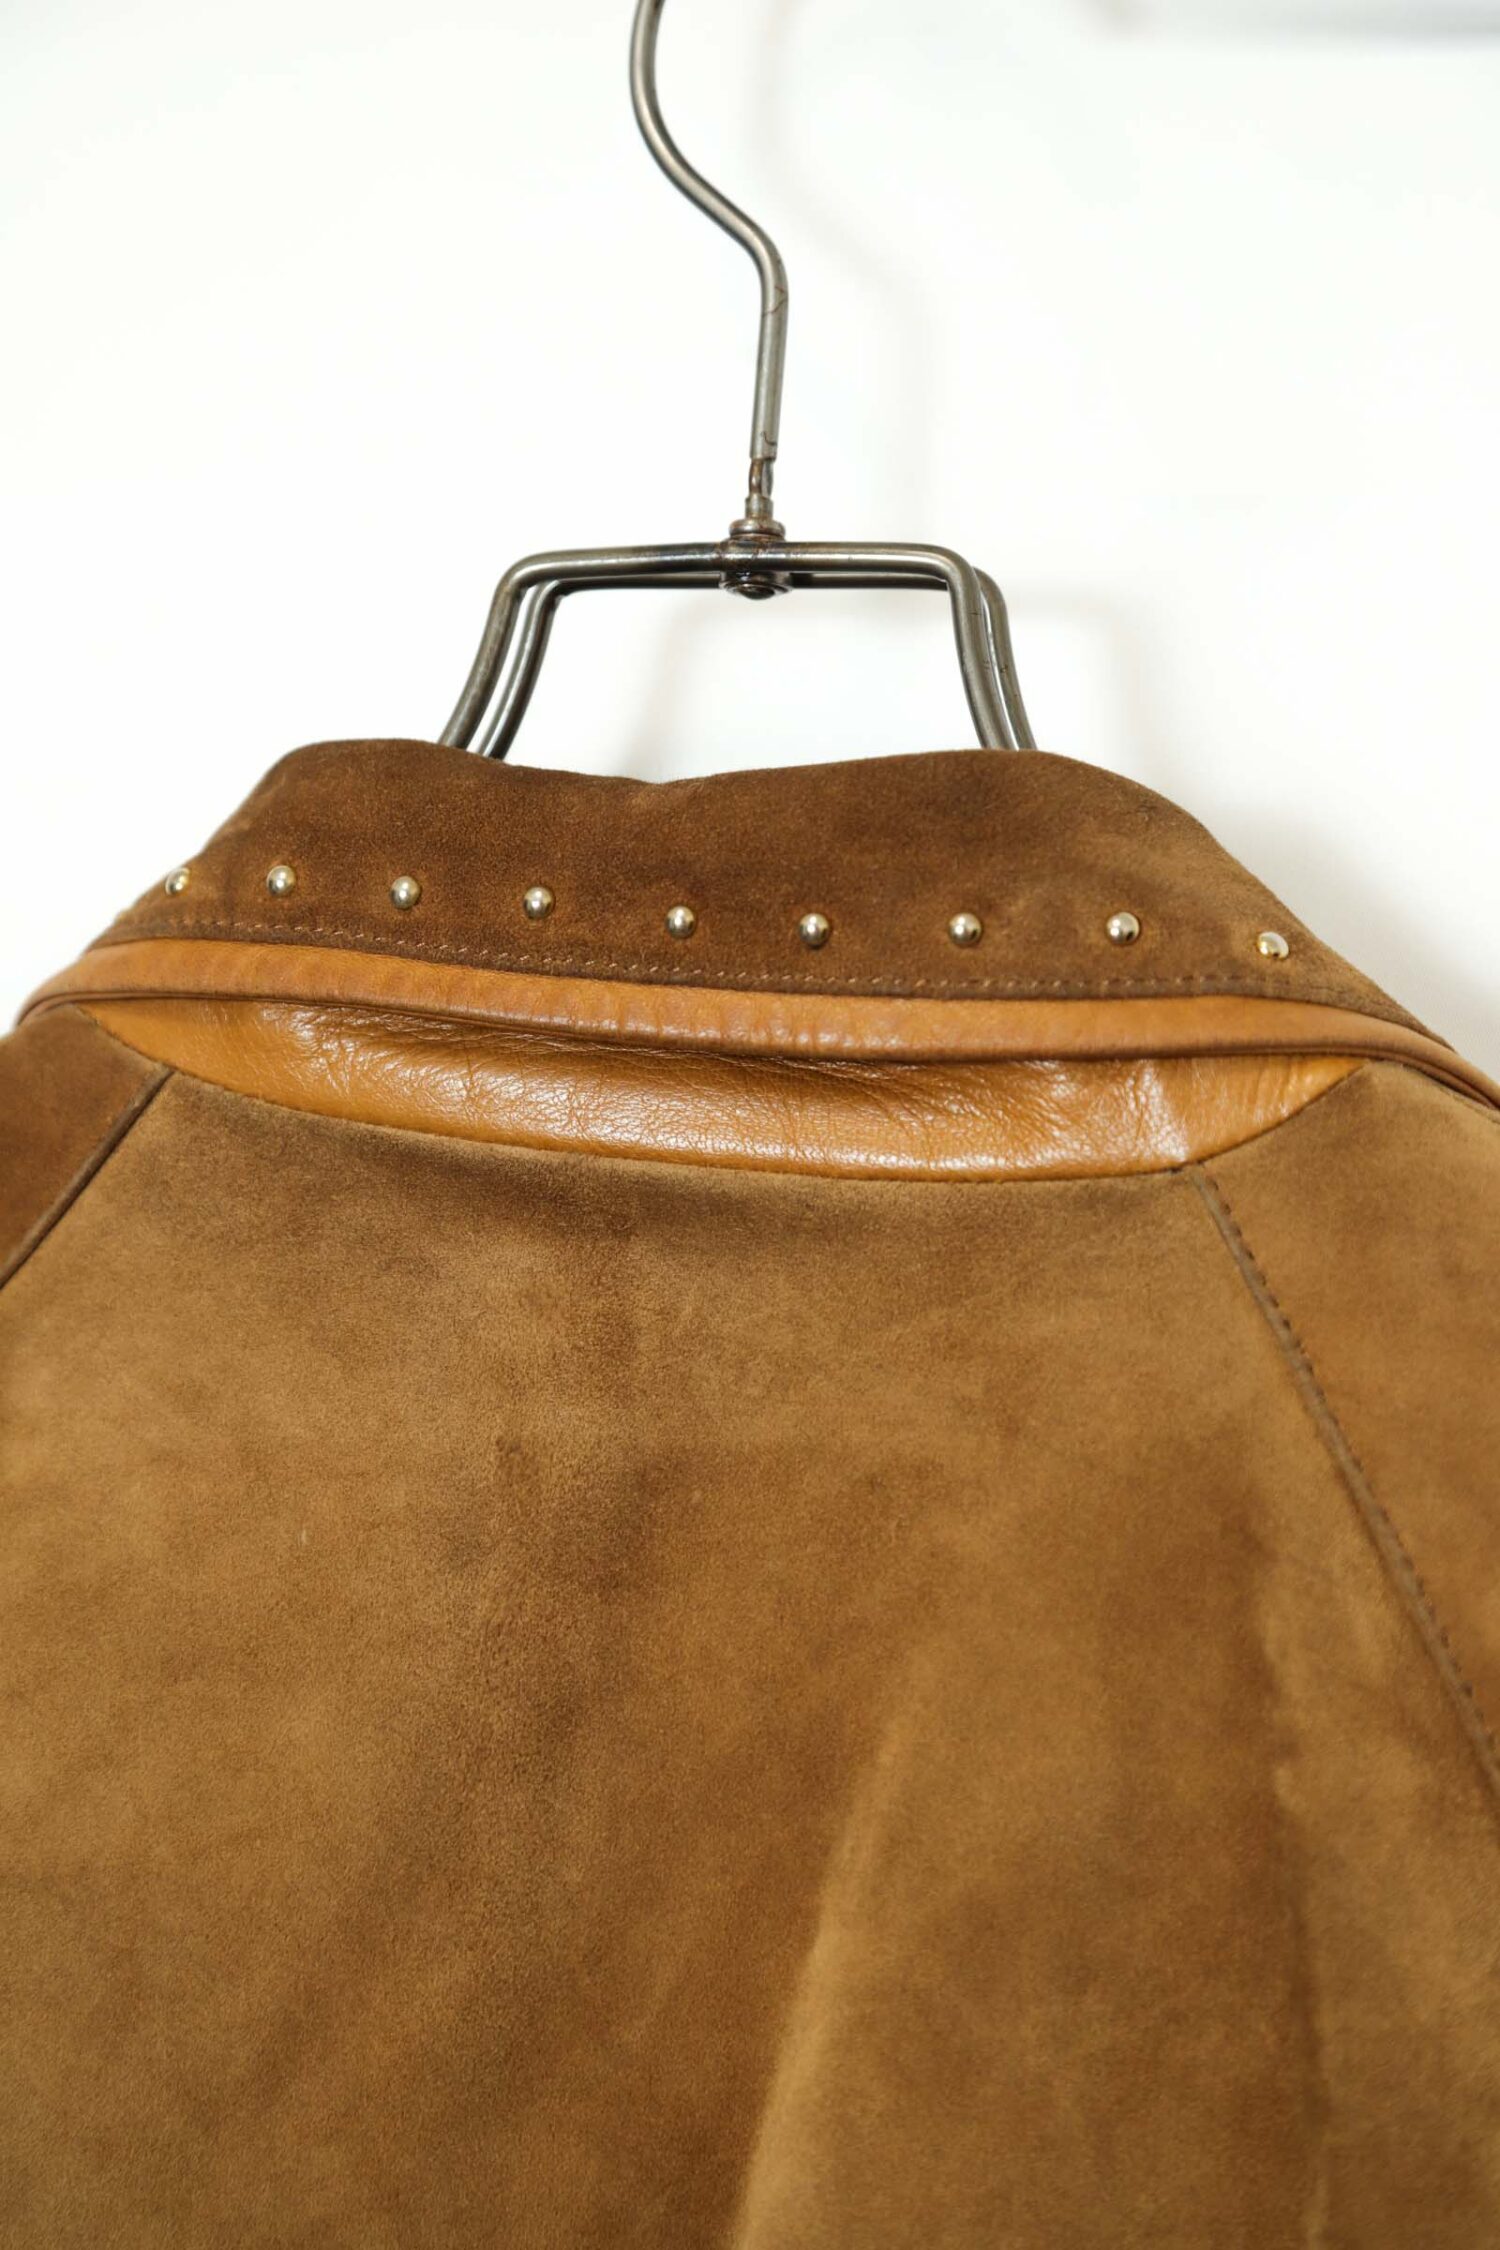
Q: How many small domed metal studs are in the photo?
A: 9